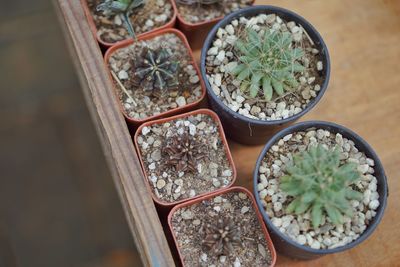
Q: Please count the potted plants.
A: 7